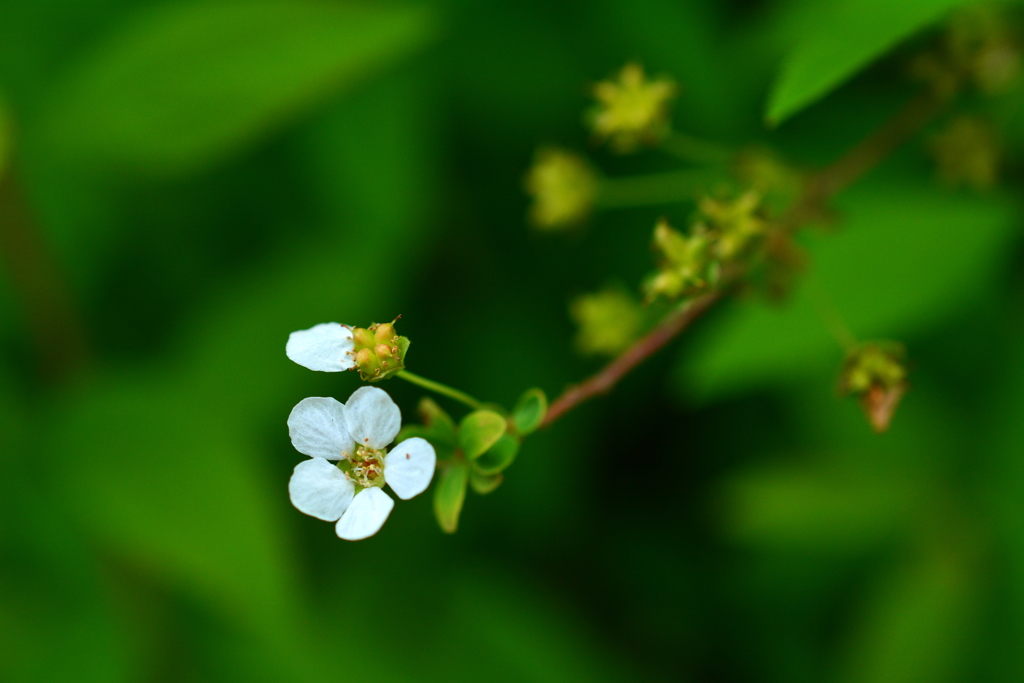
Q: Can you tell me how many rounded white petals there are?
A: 6